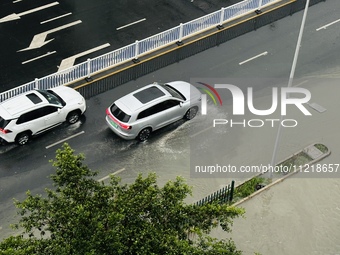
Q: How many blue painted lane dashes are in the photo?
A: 0